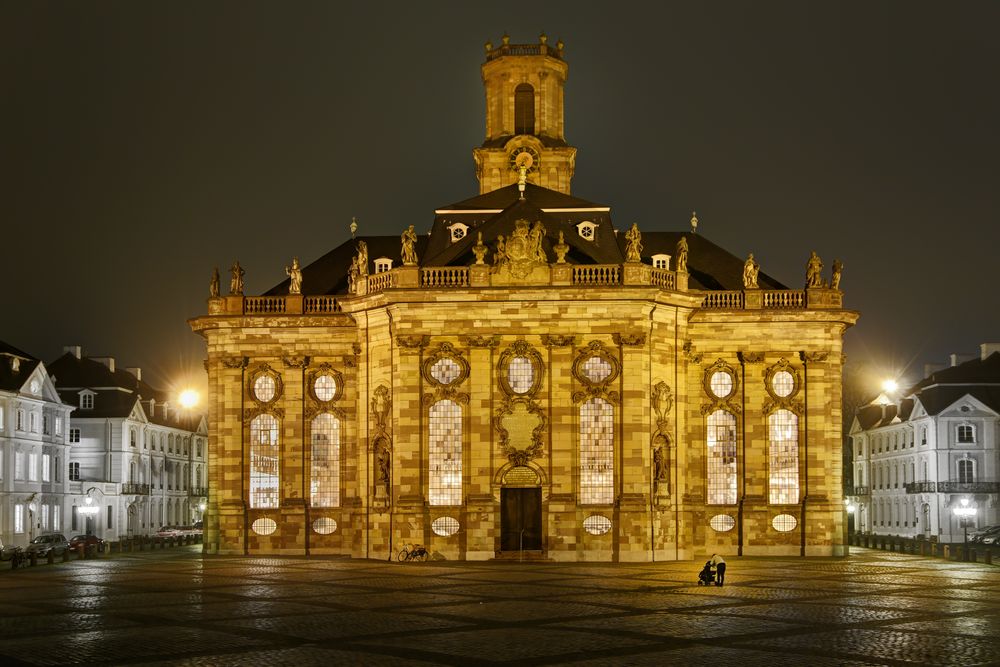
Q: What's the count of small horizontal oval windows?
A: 6